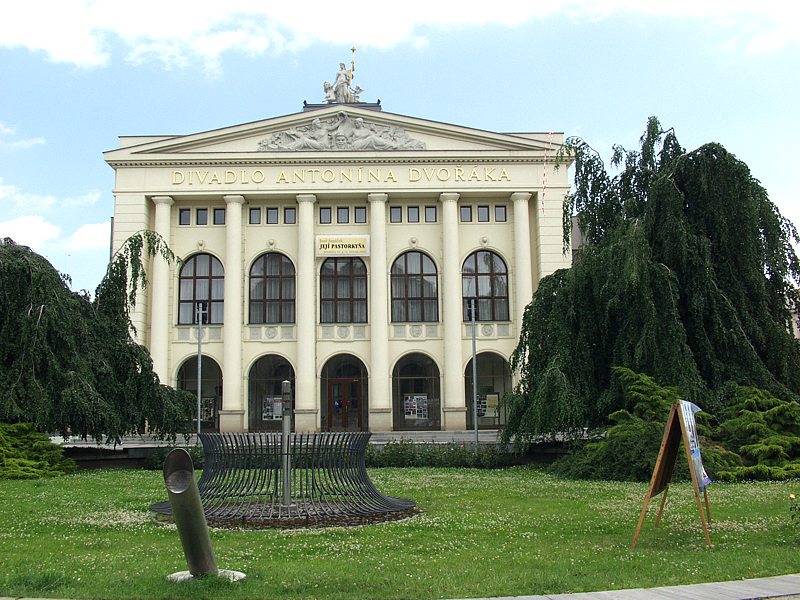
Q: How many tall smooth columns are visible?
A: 6